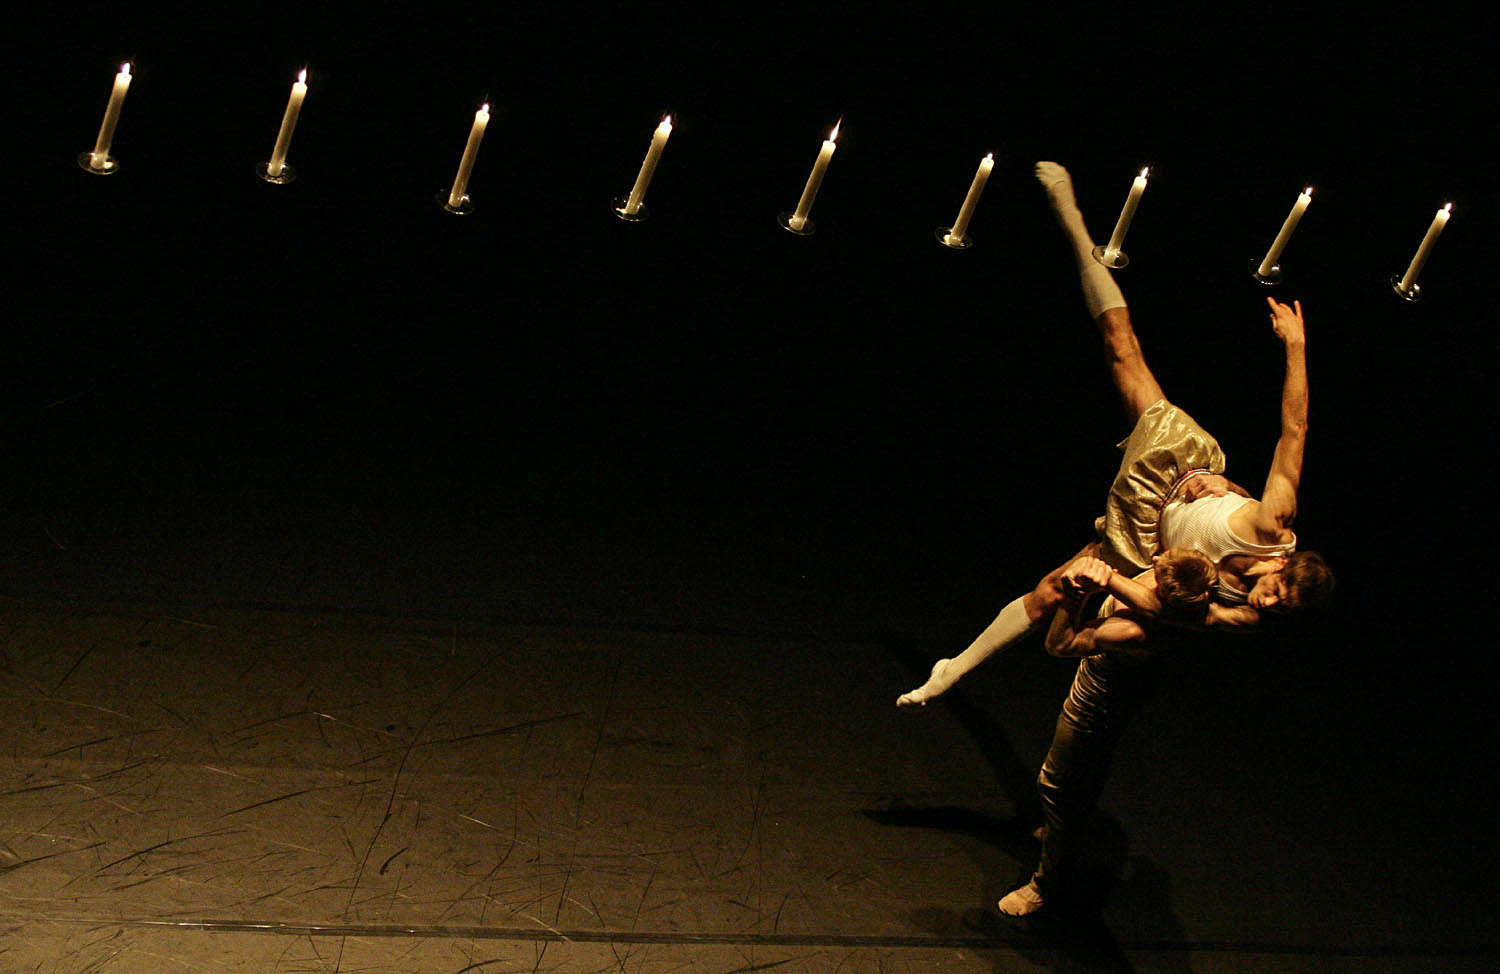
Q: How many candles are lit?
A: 9